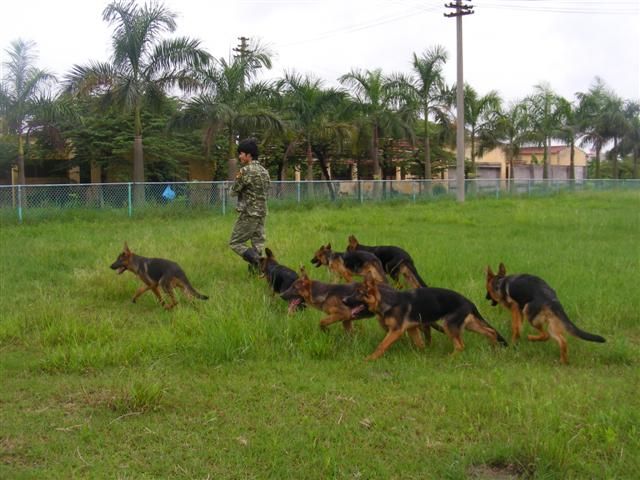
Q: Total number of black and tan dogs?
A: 7